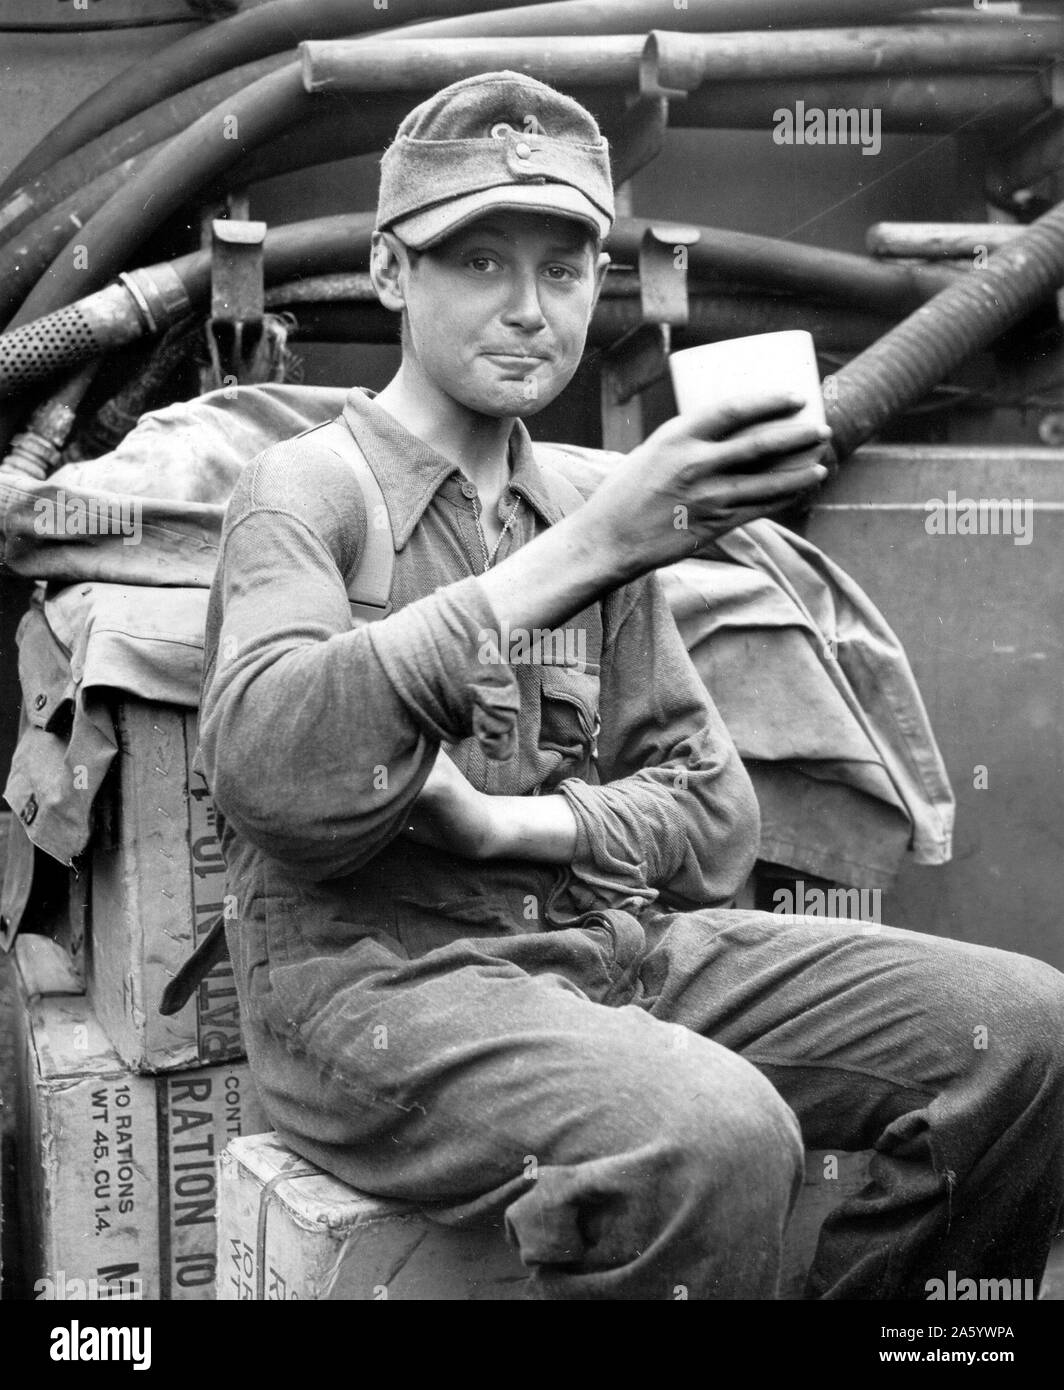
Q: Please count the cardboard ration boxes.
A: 3